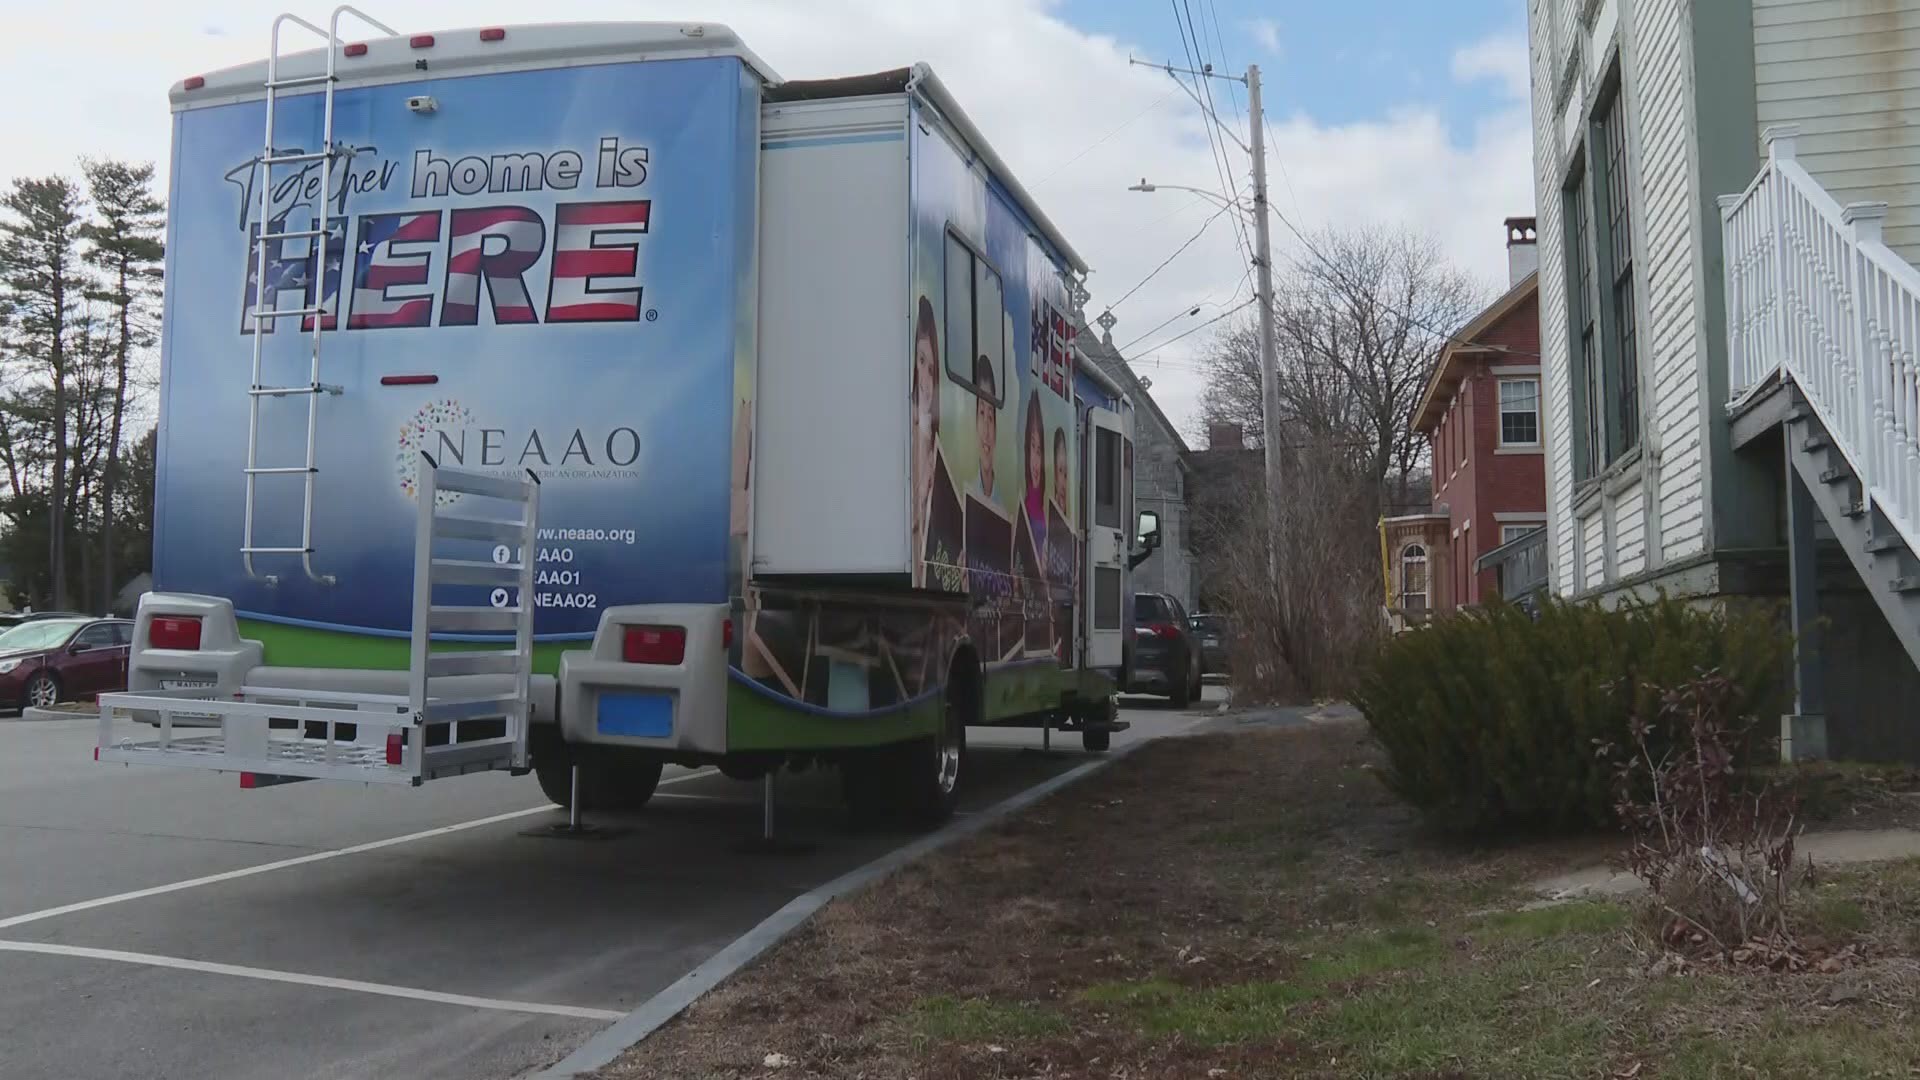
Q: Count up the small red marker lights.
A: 4